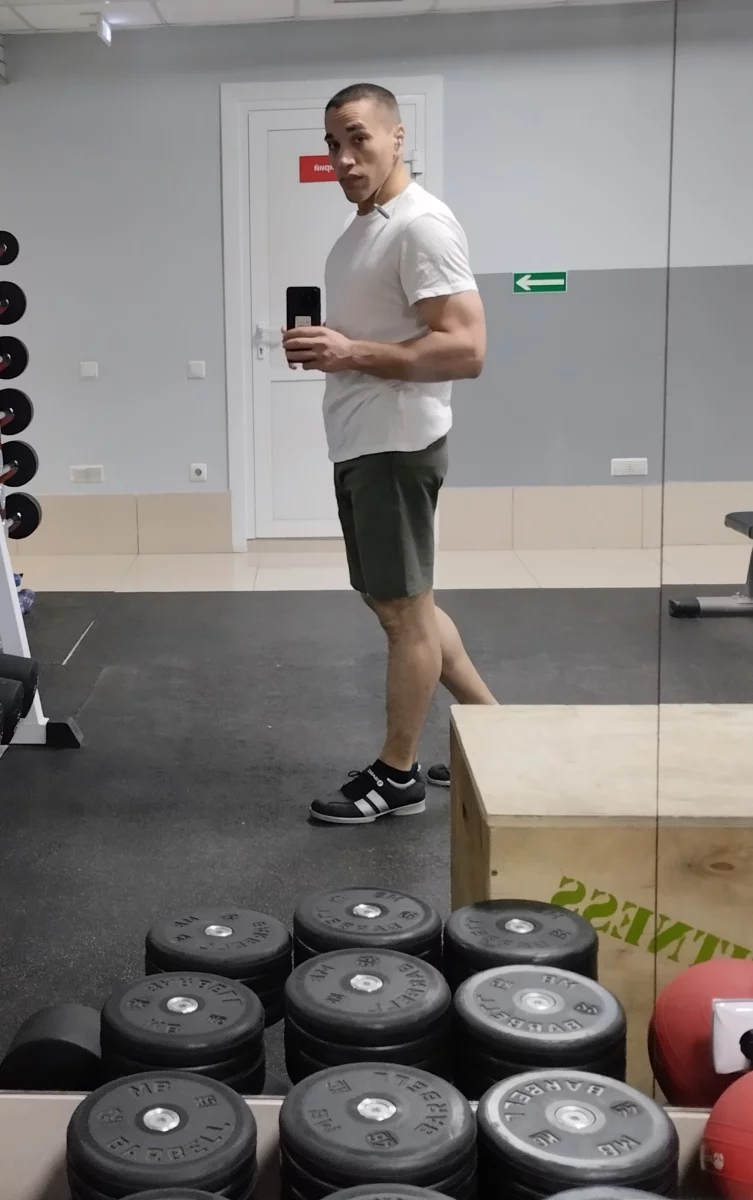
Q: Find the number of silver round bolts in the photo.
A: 9